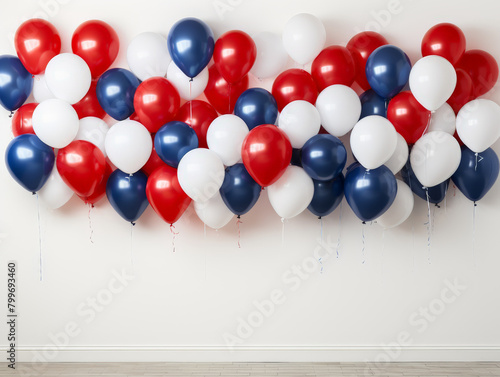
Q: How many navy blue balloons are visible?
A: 15